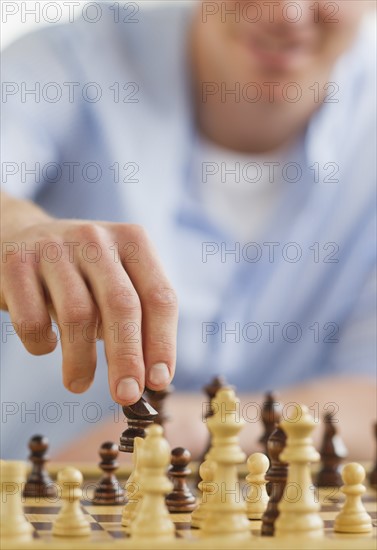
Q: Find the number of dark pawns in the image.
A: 3